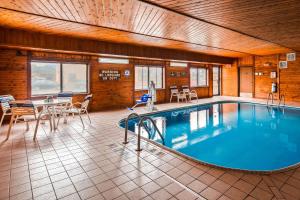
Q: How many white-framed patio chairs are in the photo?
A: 6